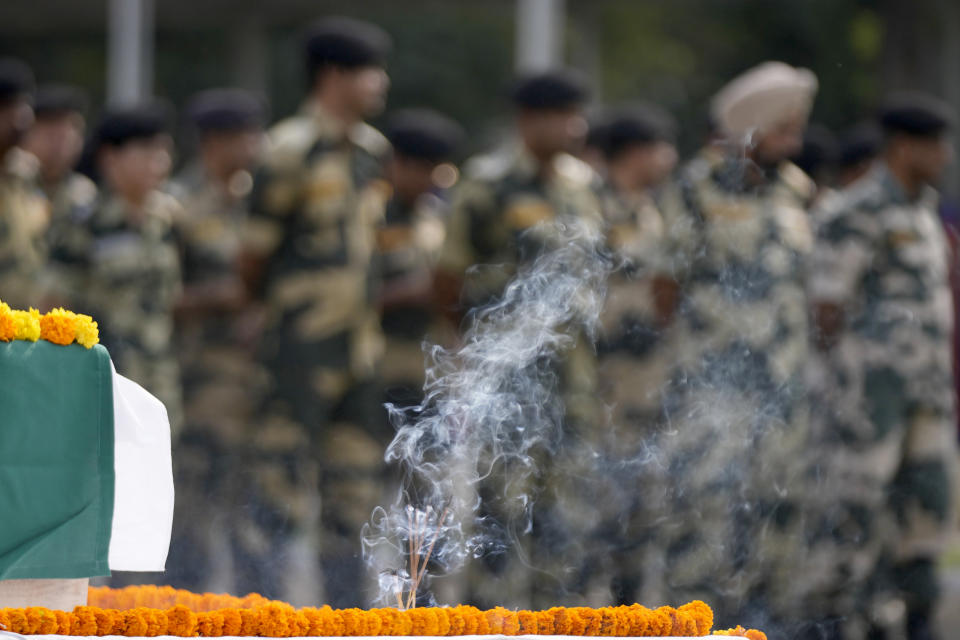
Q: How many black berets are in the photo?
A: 11